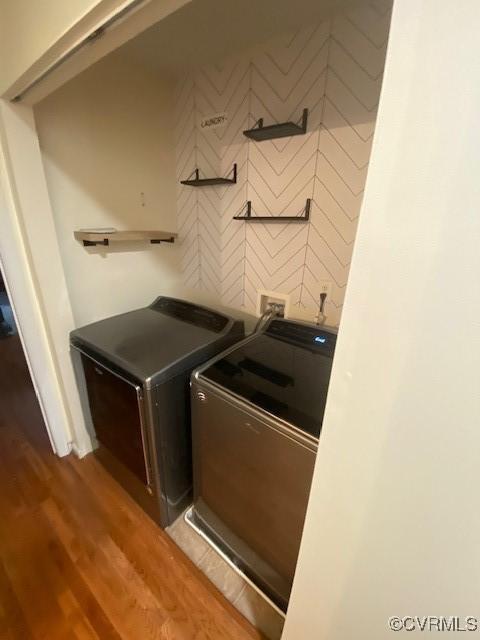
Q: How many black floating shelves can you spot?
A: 3